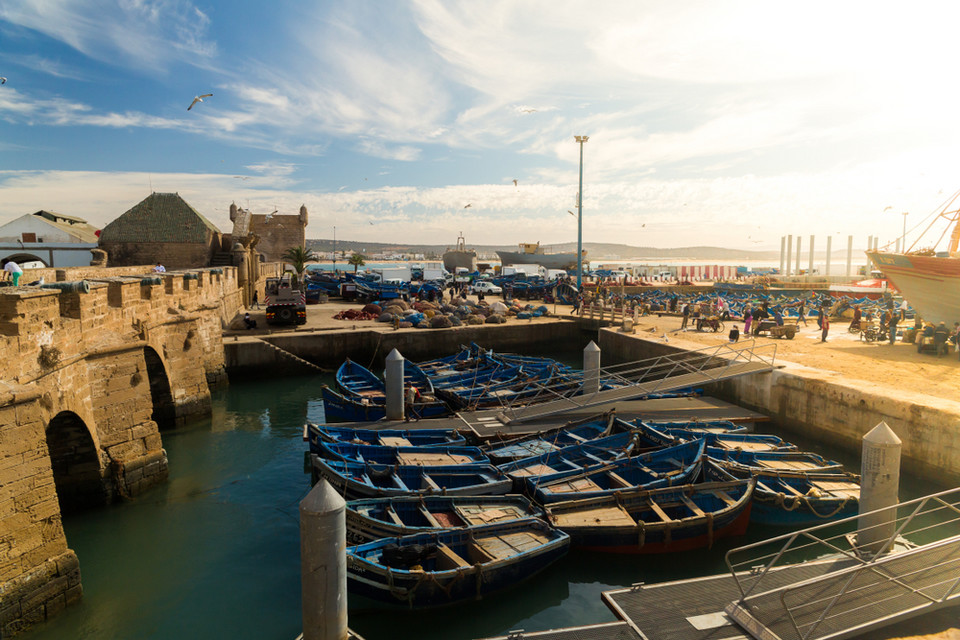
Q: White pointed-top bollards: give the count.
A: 4